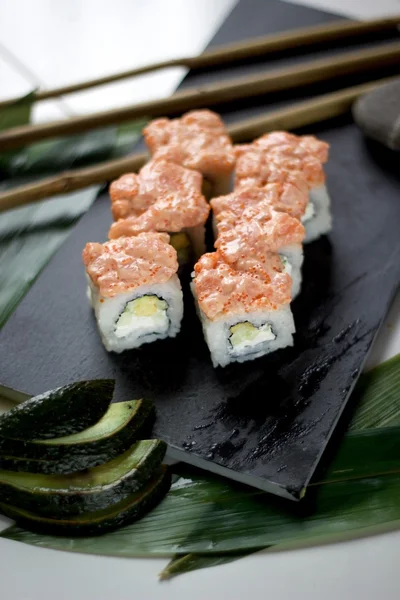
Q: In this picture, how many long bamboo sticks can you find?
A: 3